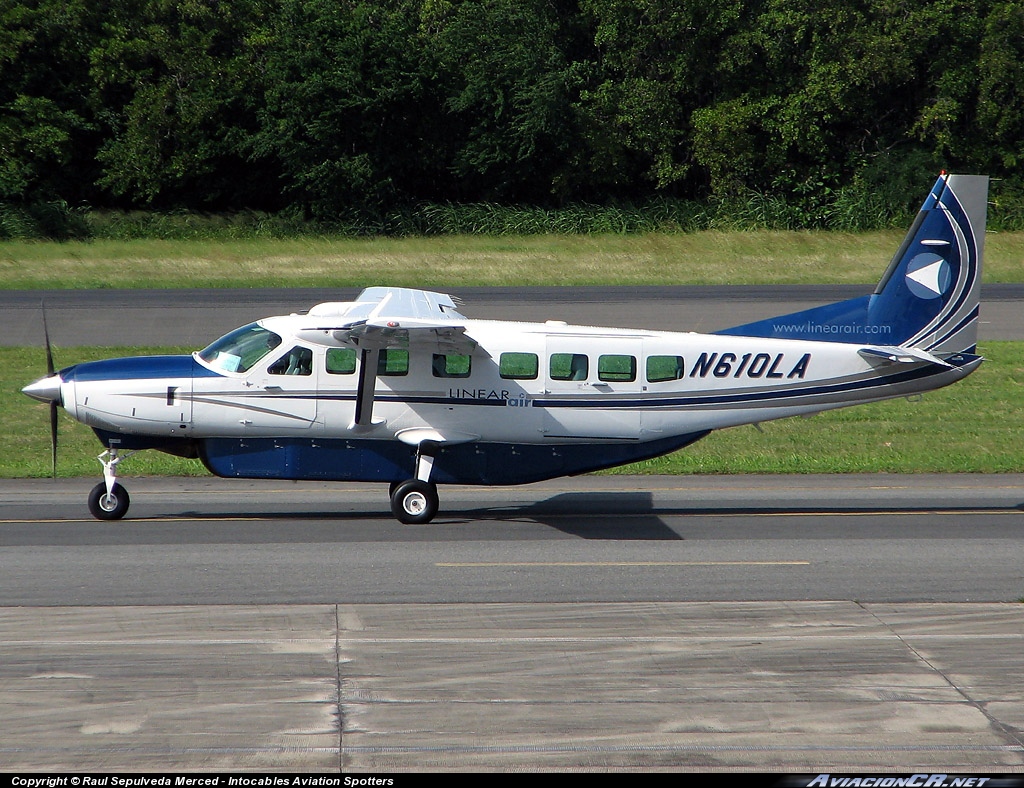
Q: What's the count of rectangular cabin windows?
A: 7